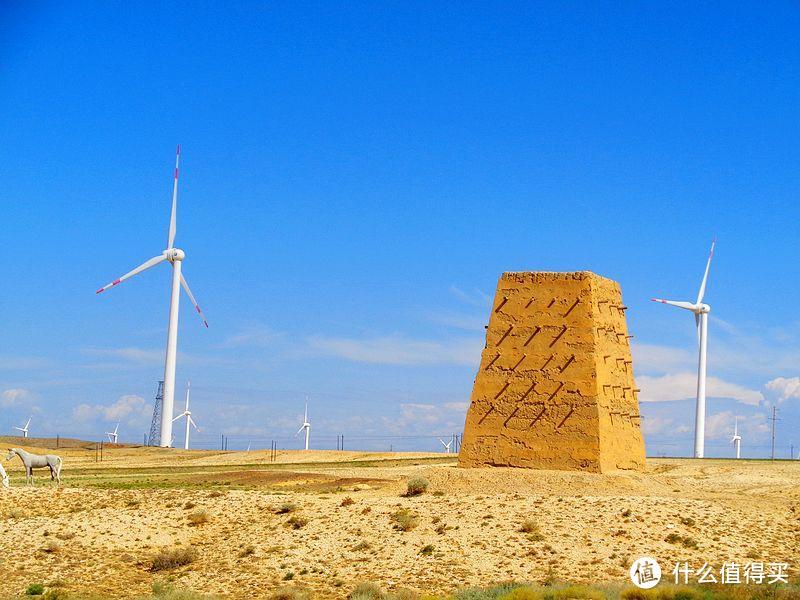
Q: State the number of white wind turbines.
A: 8